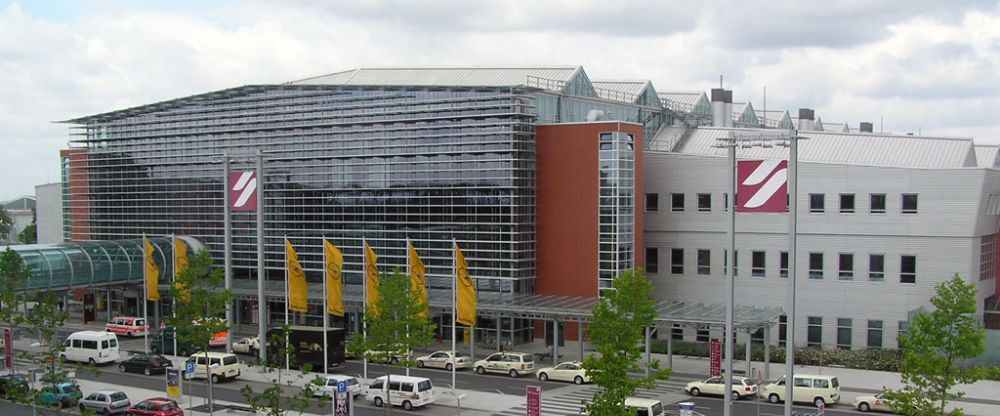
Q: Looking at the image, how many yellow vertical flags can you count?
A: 7